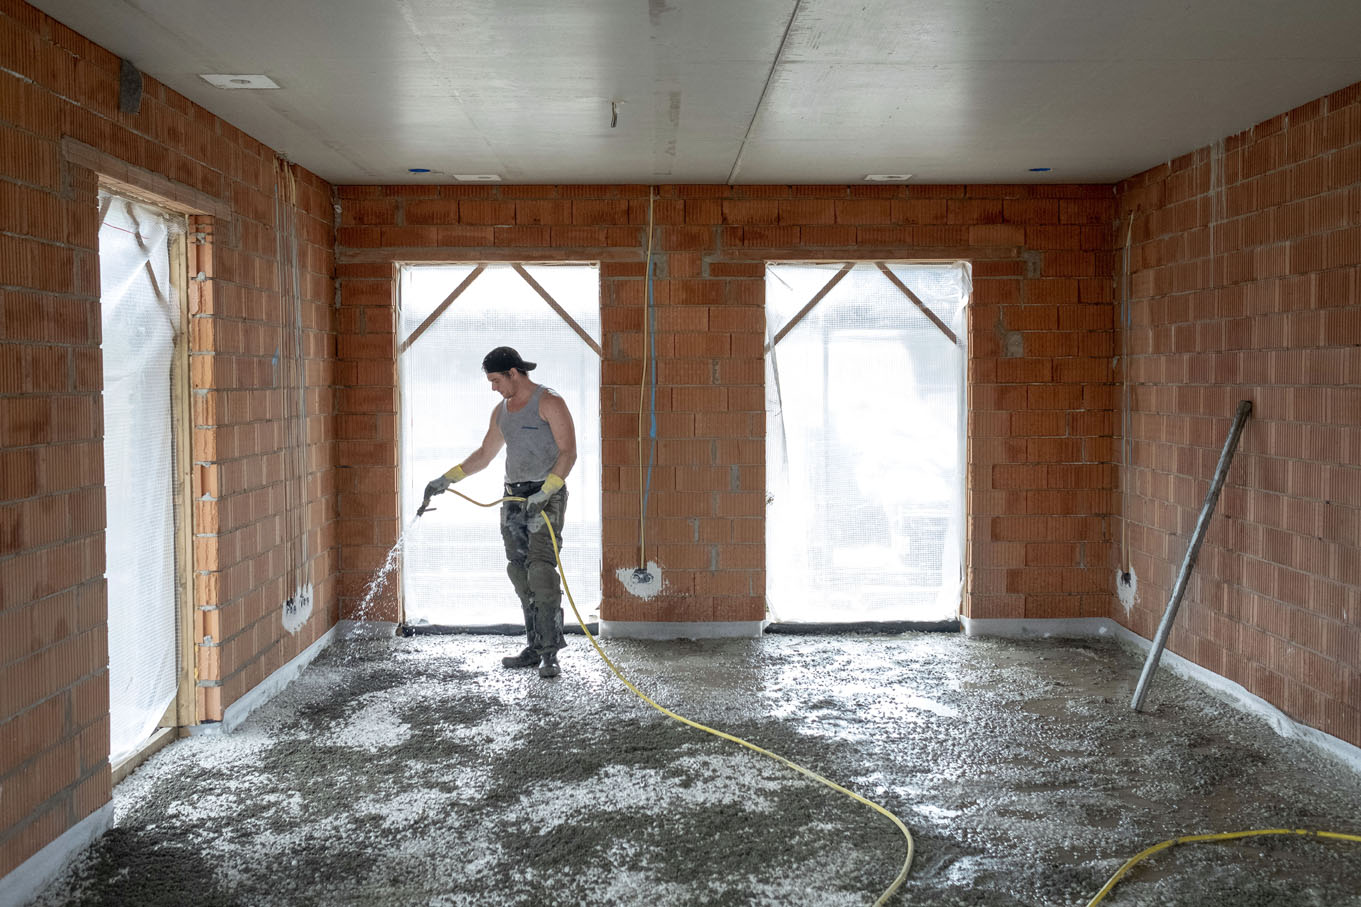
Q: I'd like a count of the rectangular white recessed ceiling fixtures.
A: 3